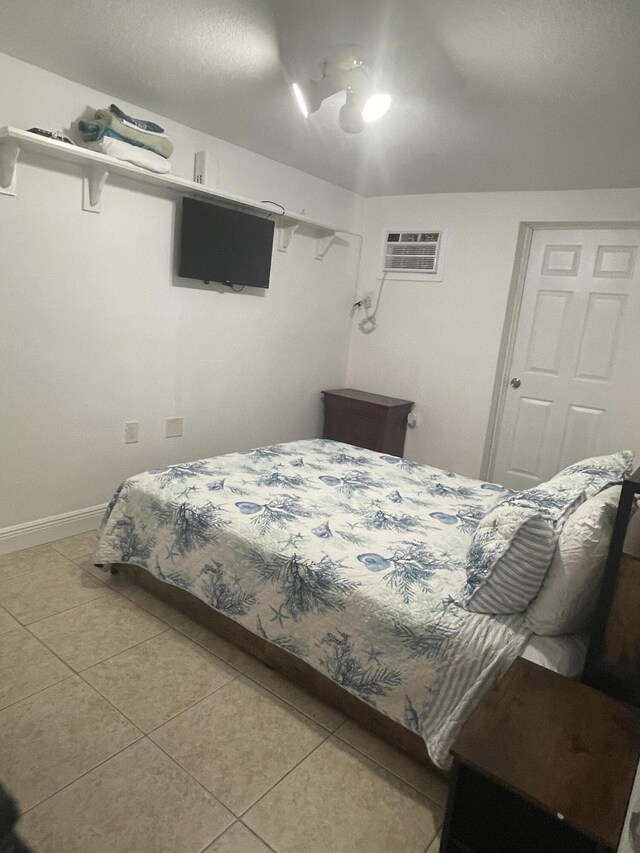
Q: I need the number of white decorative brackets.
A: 4